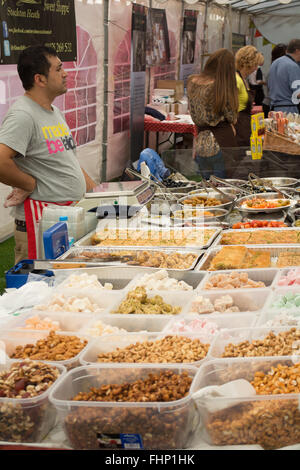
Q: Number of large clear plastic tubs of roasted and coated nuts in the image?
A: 6